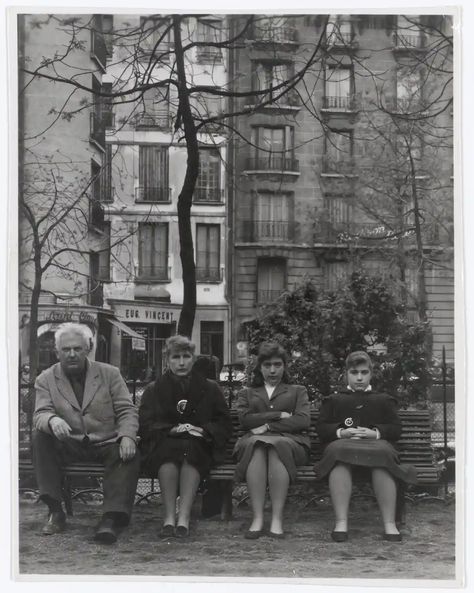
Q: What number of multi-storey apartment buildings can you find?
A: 3